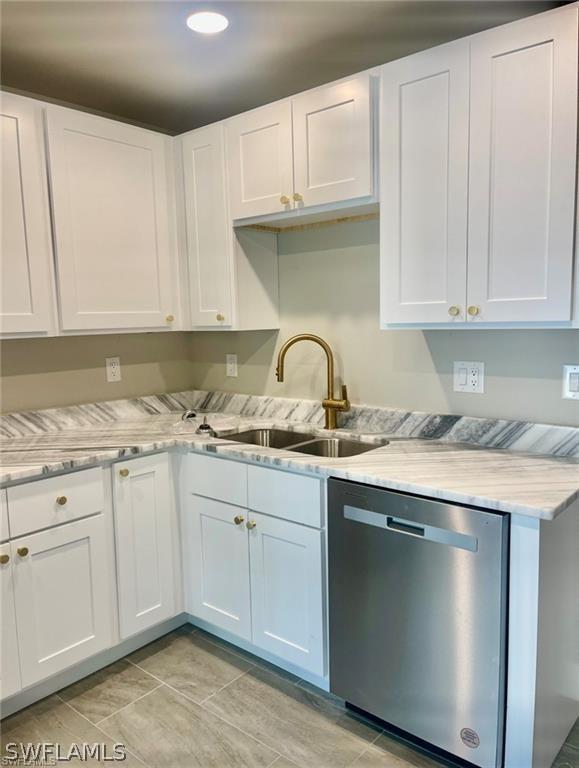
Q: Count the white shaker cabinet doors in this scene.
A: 12